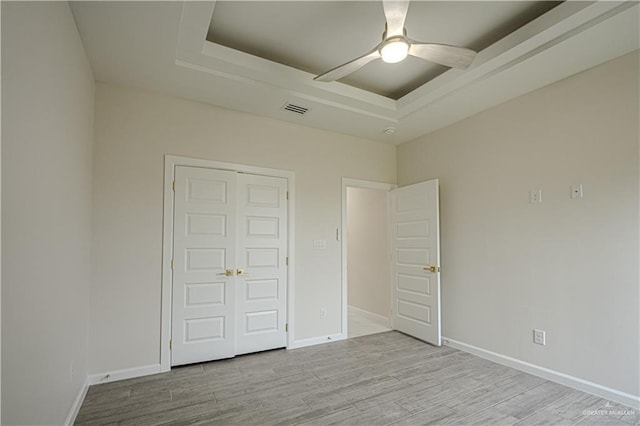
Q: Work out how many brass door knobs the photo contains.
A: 3